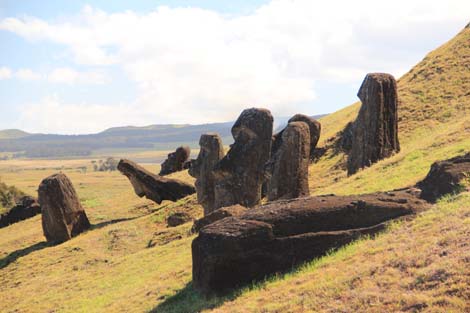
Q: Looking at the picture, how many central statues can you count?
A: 4